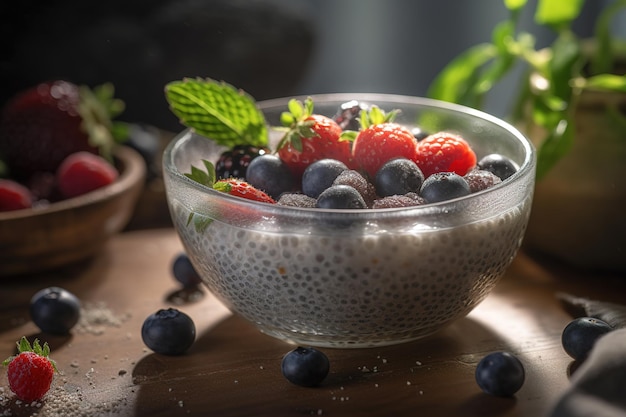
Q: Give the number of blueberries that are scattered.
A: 6